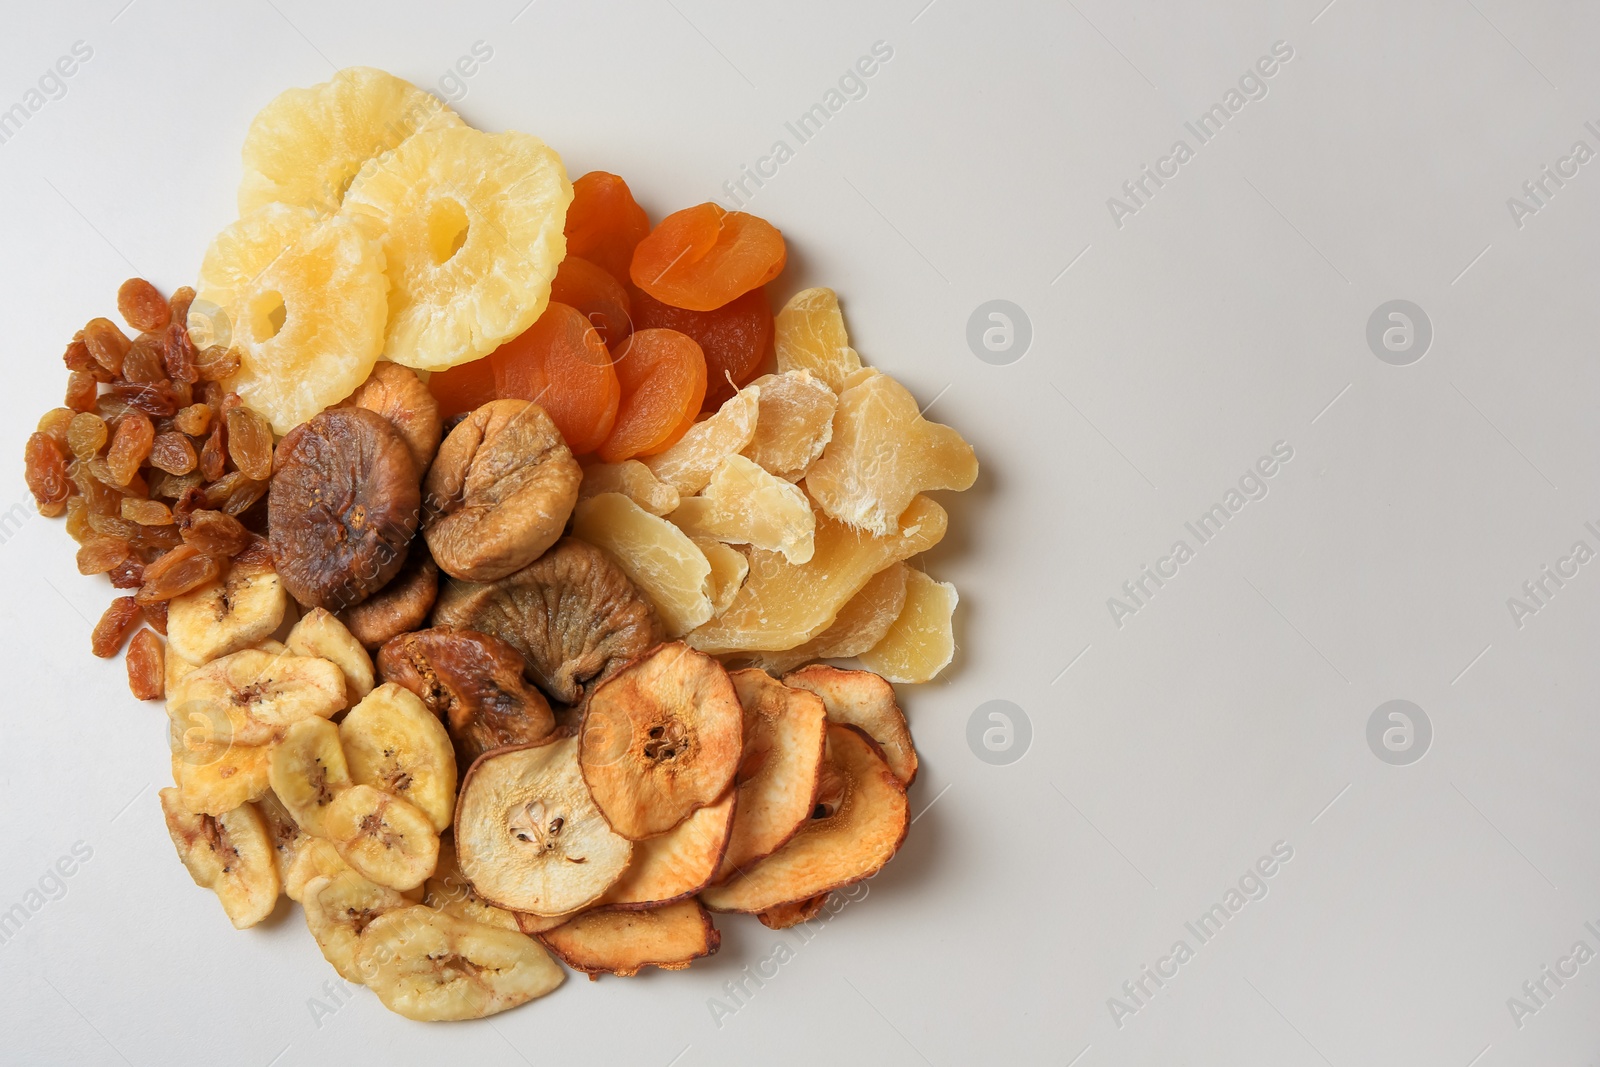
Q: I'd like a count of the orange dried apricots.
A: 7